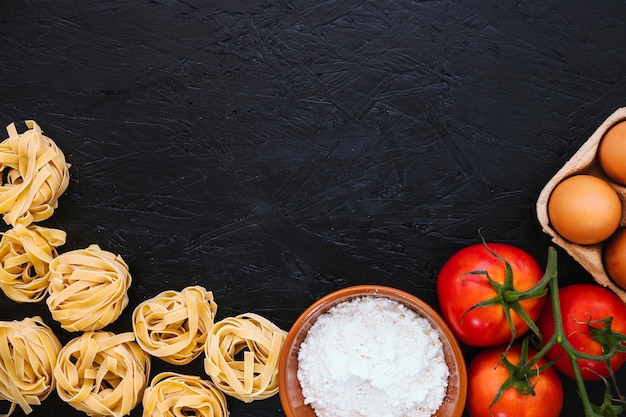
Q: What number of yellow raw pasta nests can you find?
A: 8